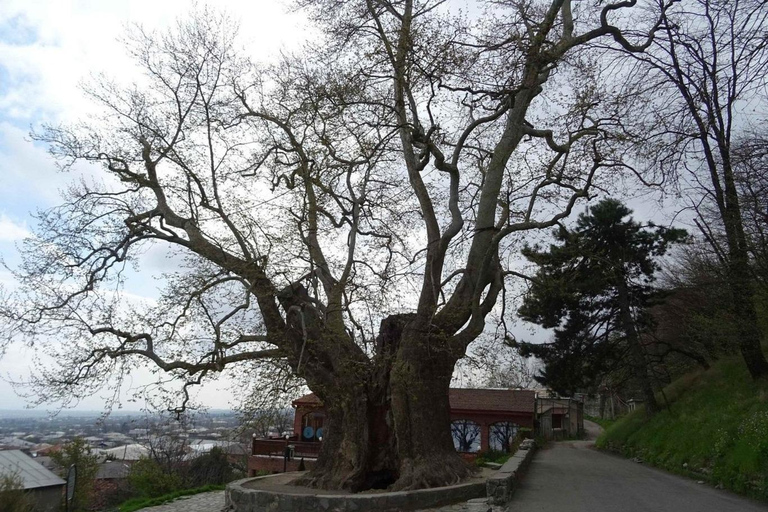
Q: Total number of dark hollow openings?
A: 1